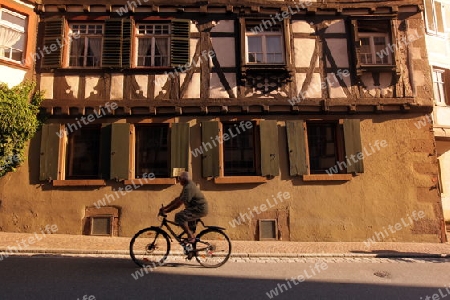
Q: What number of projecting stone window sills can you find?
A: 4